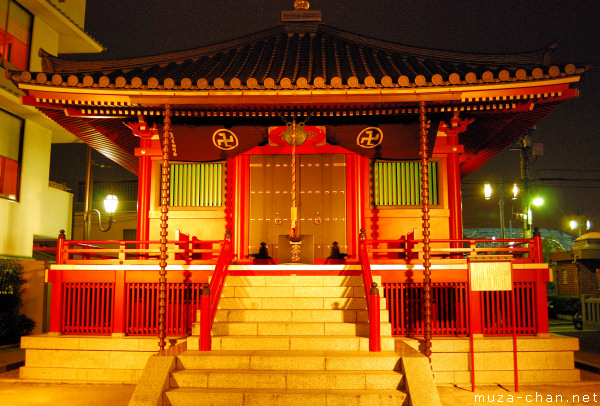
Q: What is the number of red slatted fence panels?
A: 4